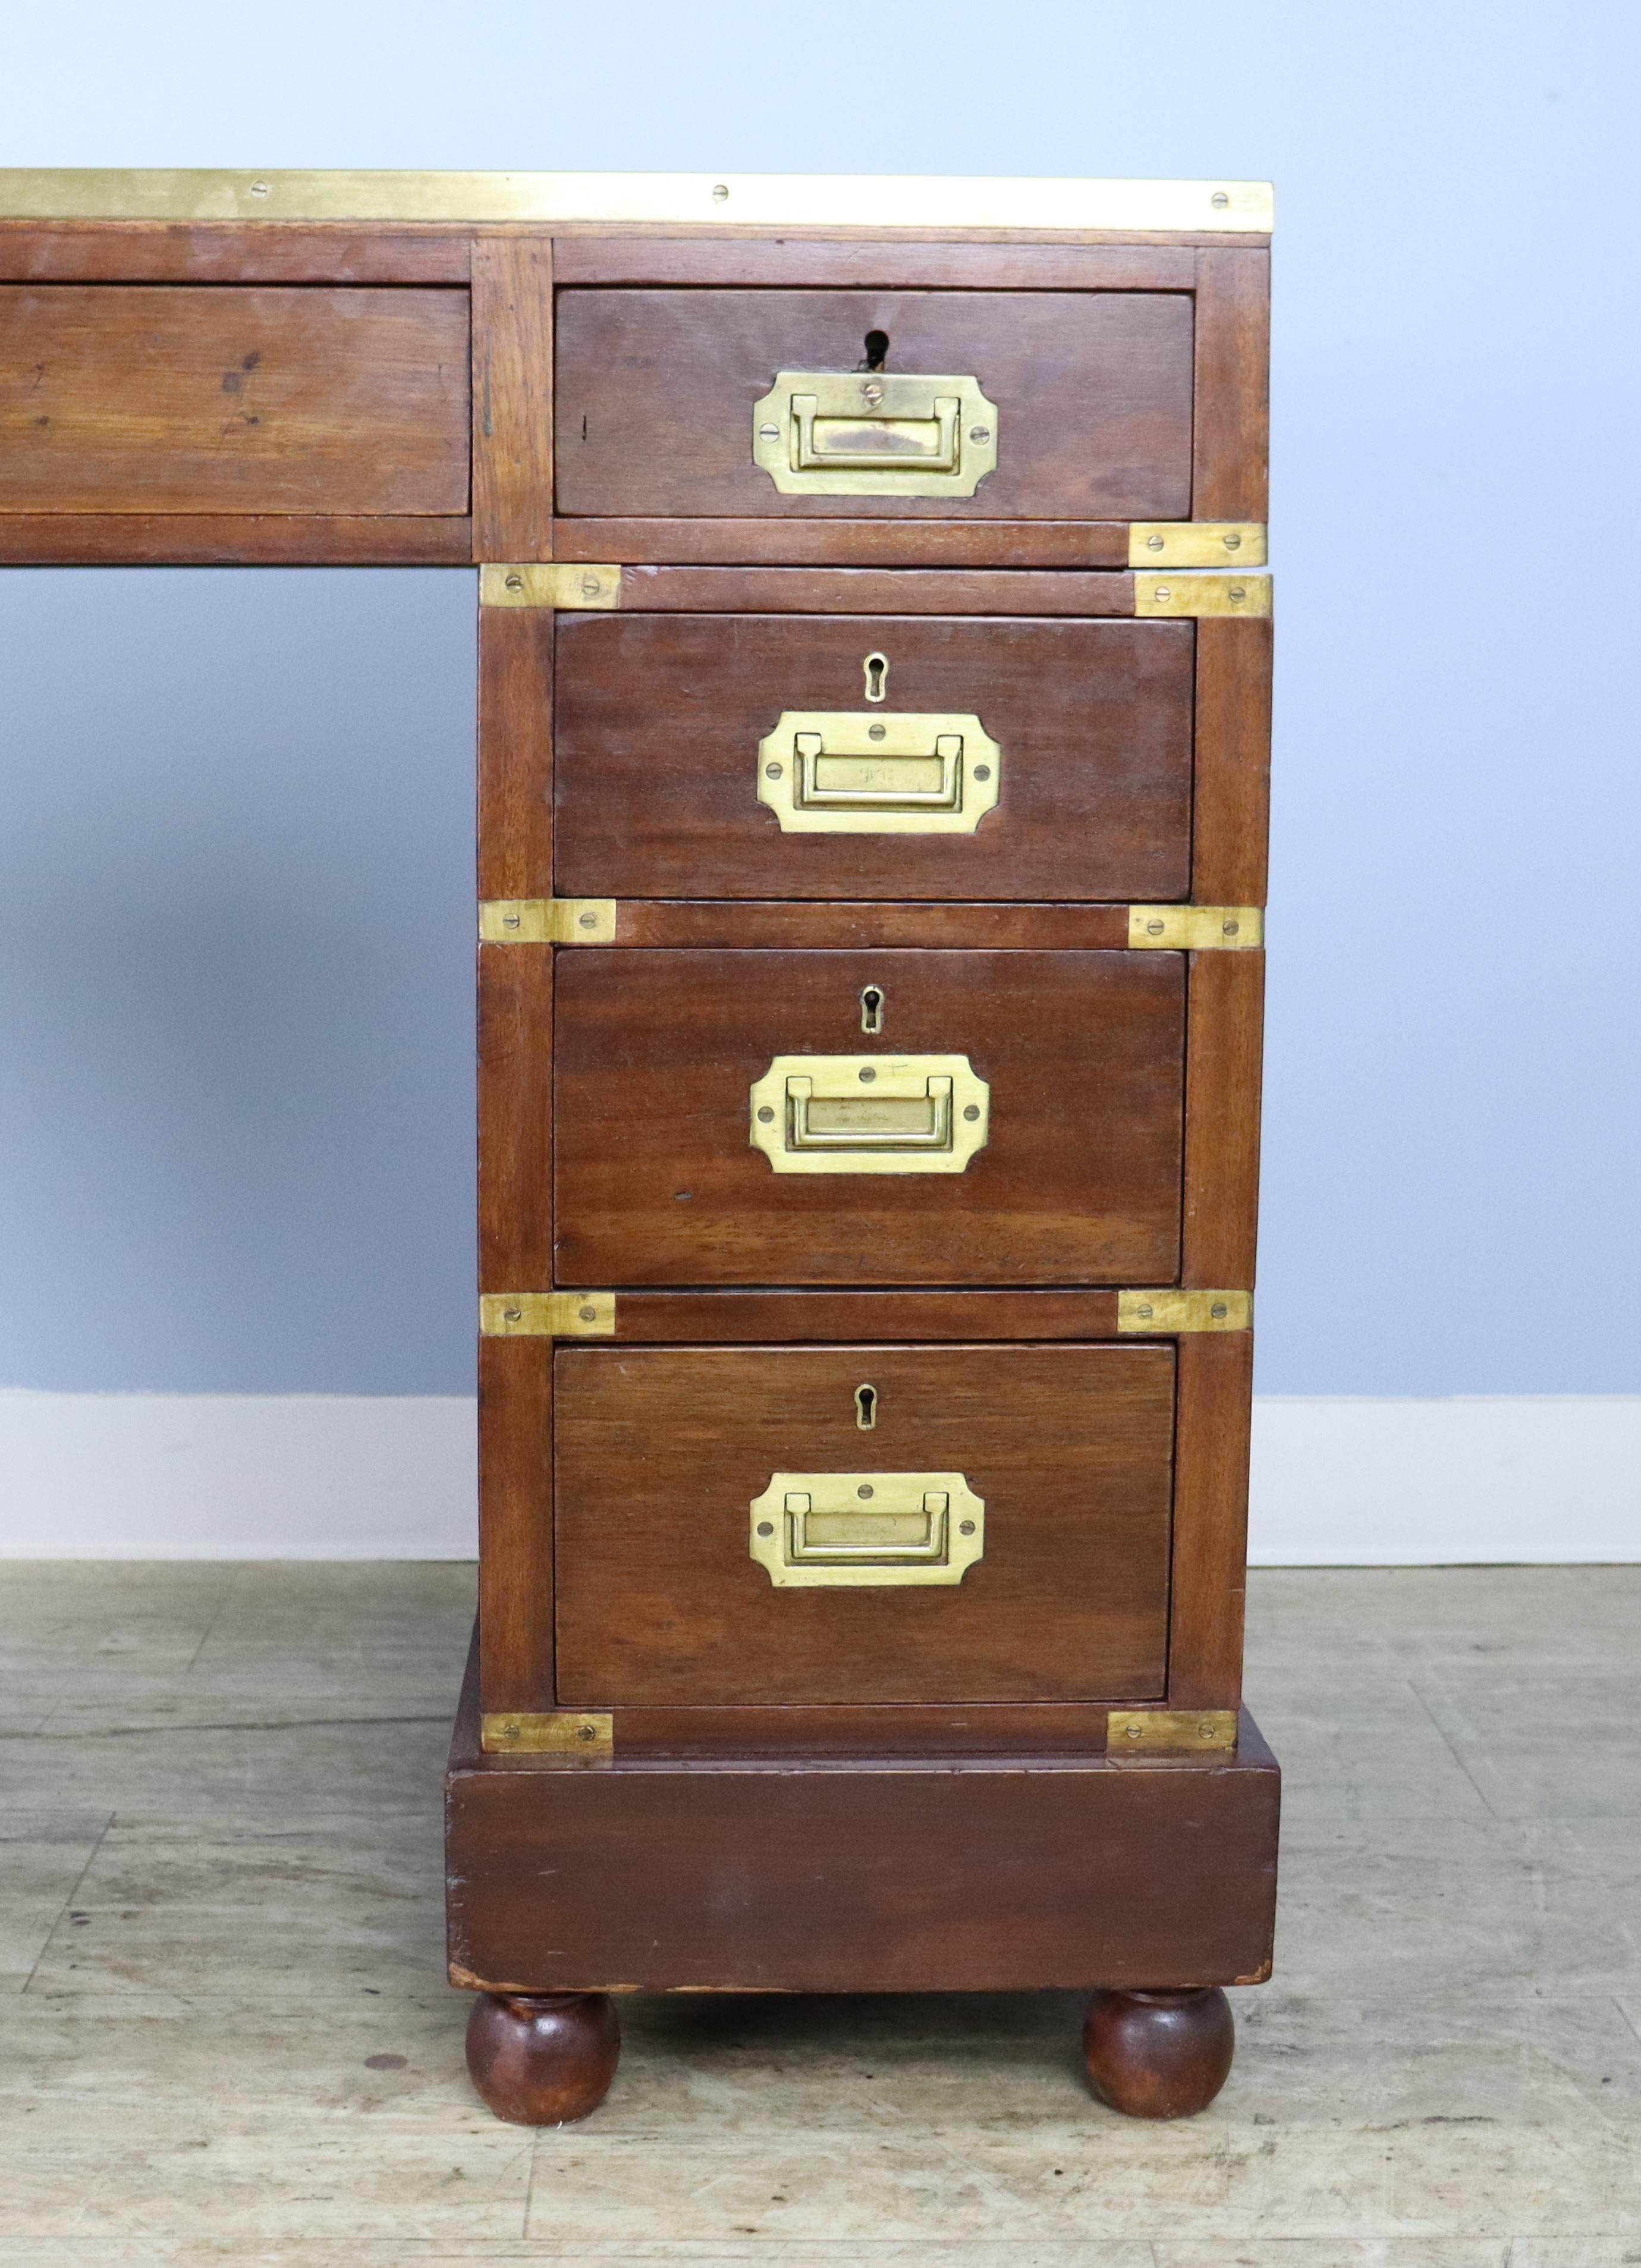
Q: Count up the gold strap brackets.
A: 9